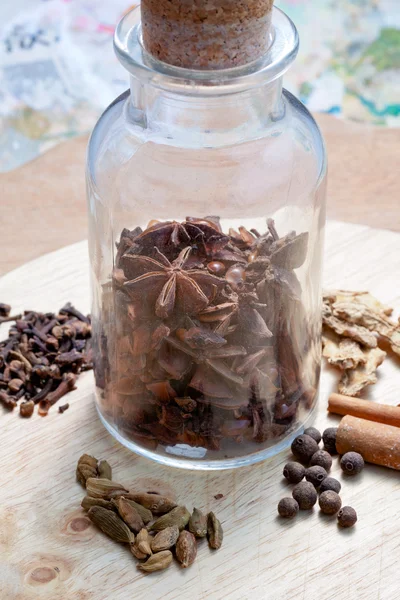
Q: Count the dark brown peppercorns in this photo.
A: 12